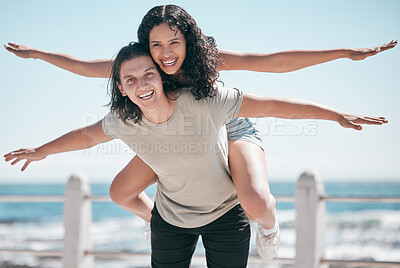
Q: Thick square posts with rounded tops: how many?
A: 2